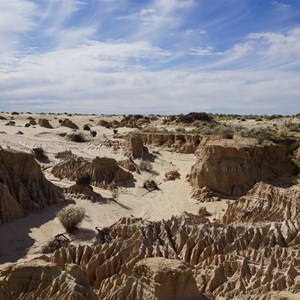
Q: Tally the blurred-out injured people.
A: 0